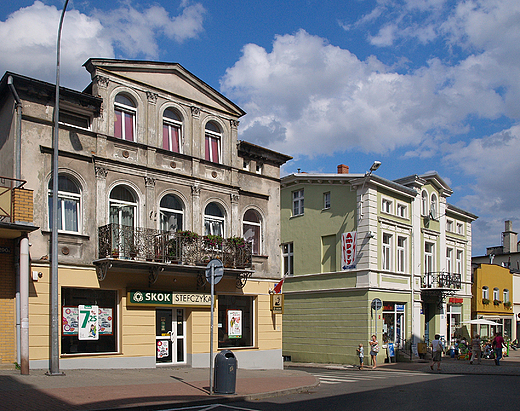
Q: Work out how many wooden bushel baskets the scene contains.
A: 0